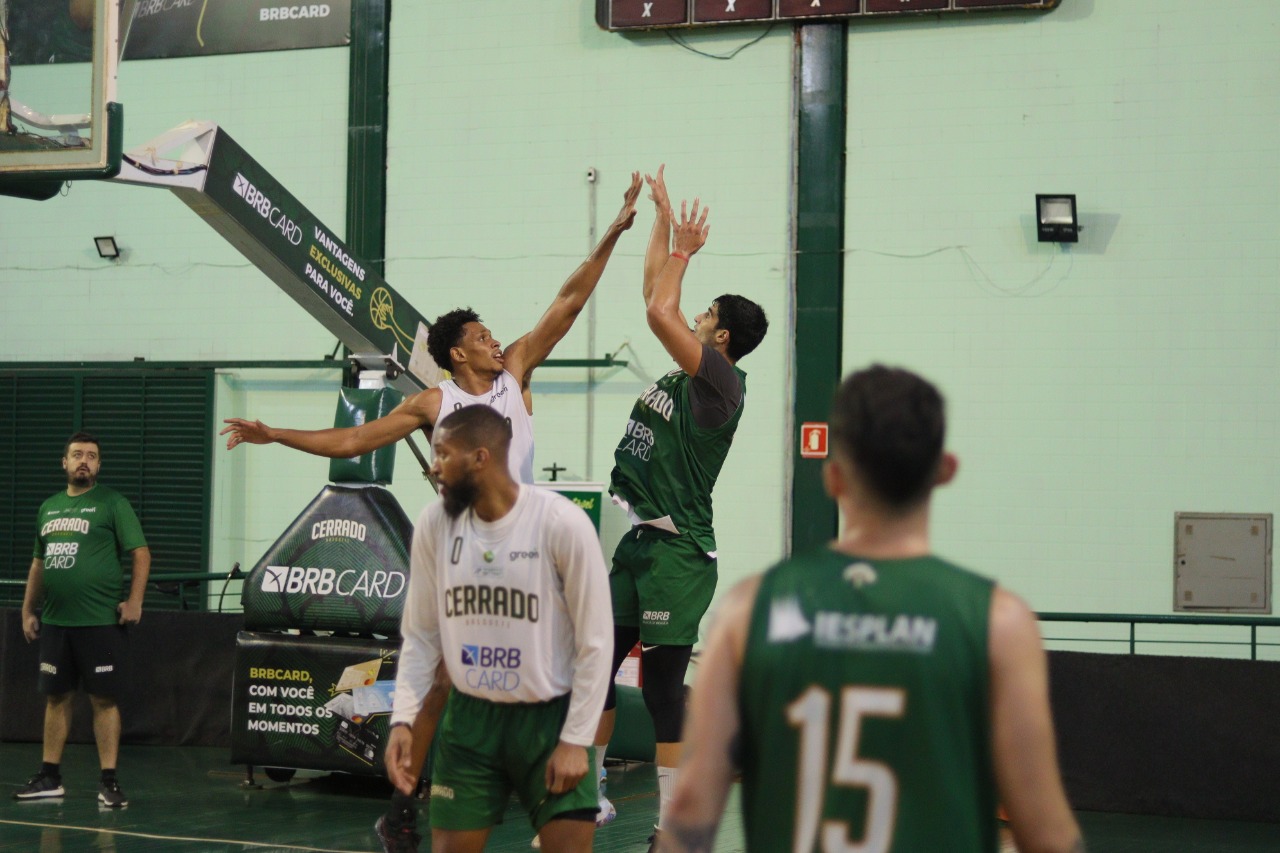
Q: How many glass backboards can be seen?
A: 1